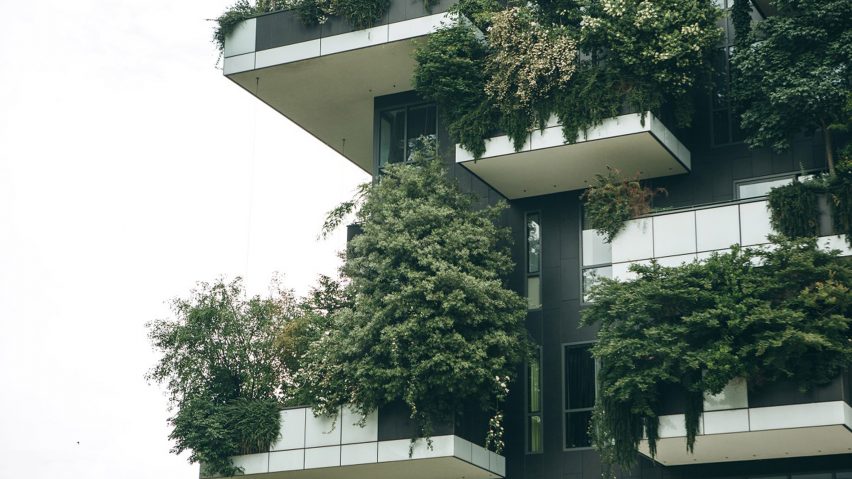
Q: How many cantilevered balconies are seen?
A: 5